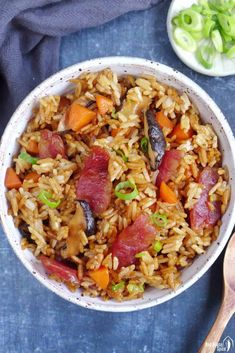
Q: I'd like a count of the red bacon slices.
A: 6